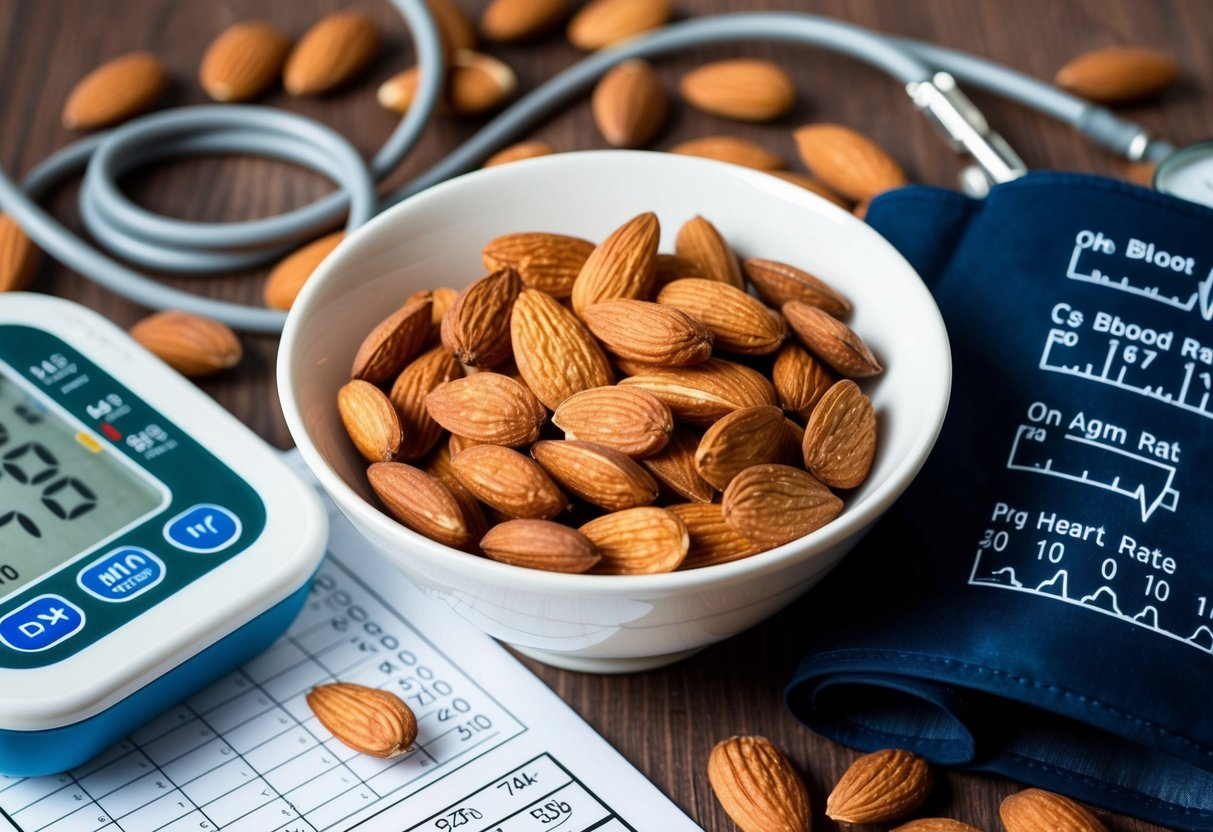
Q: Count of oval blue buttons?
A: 3